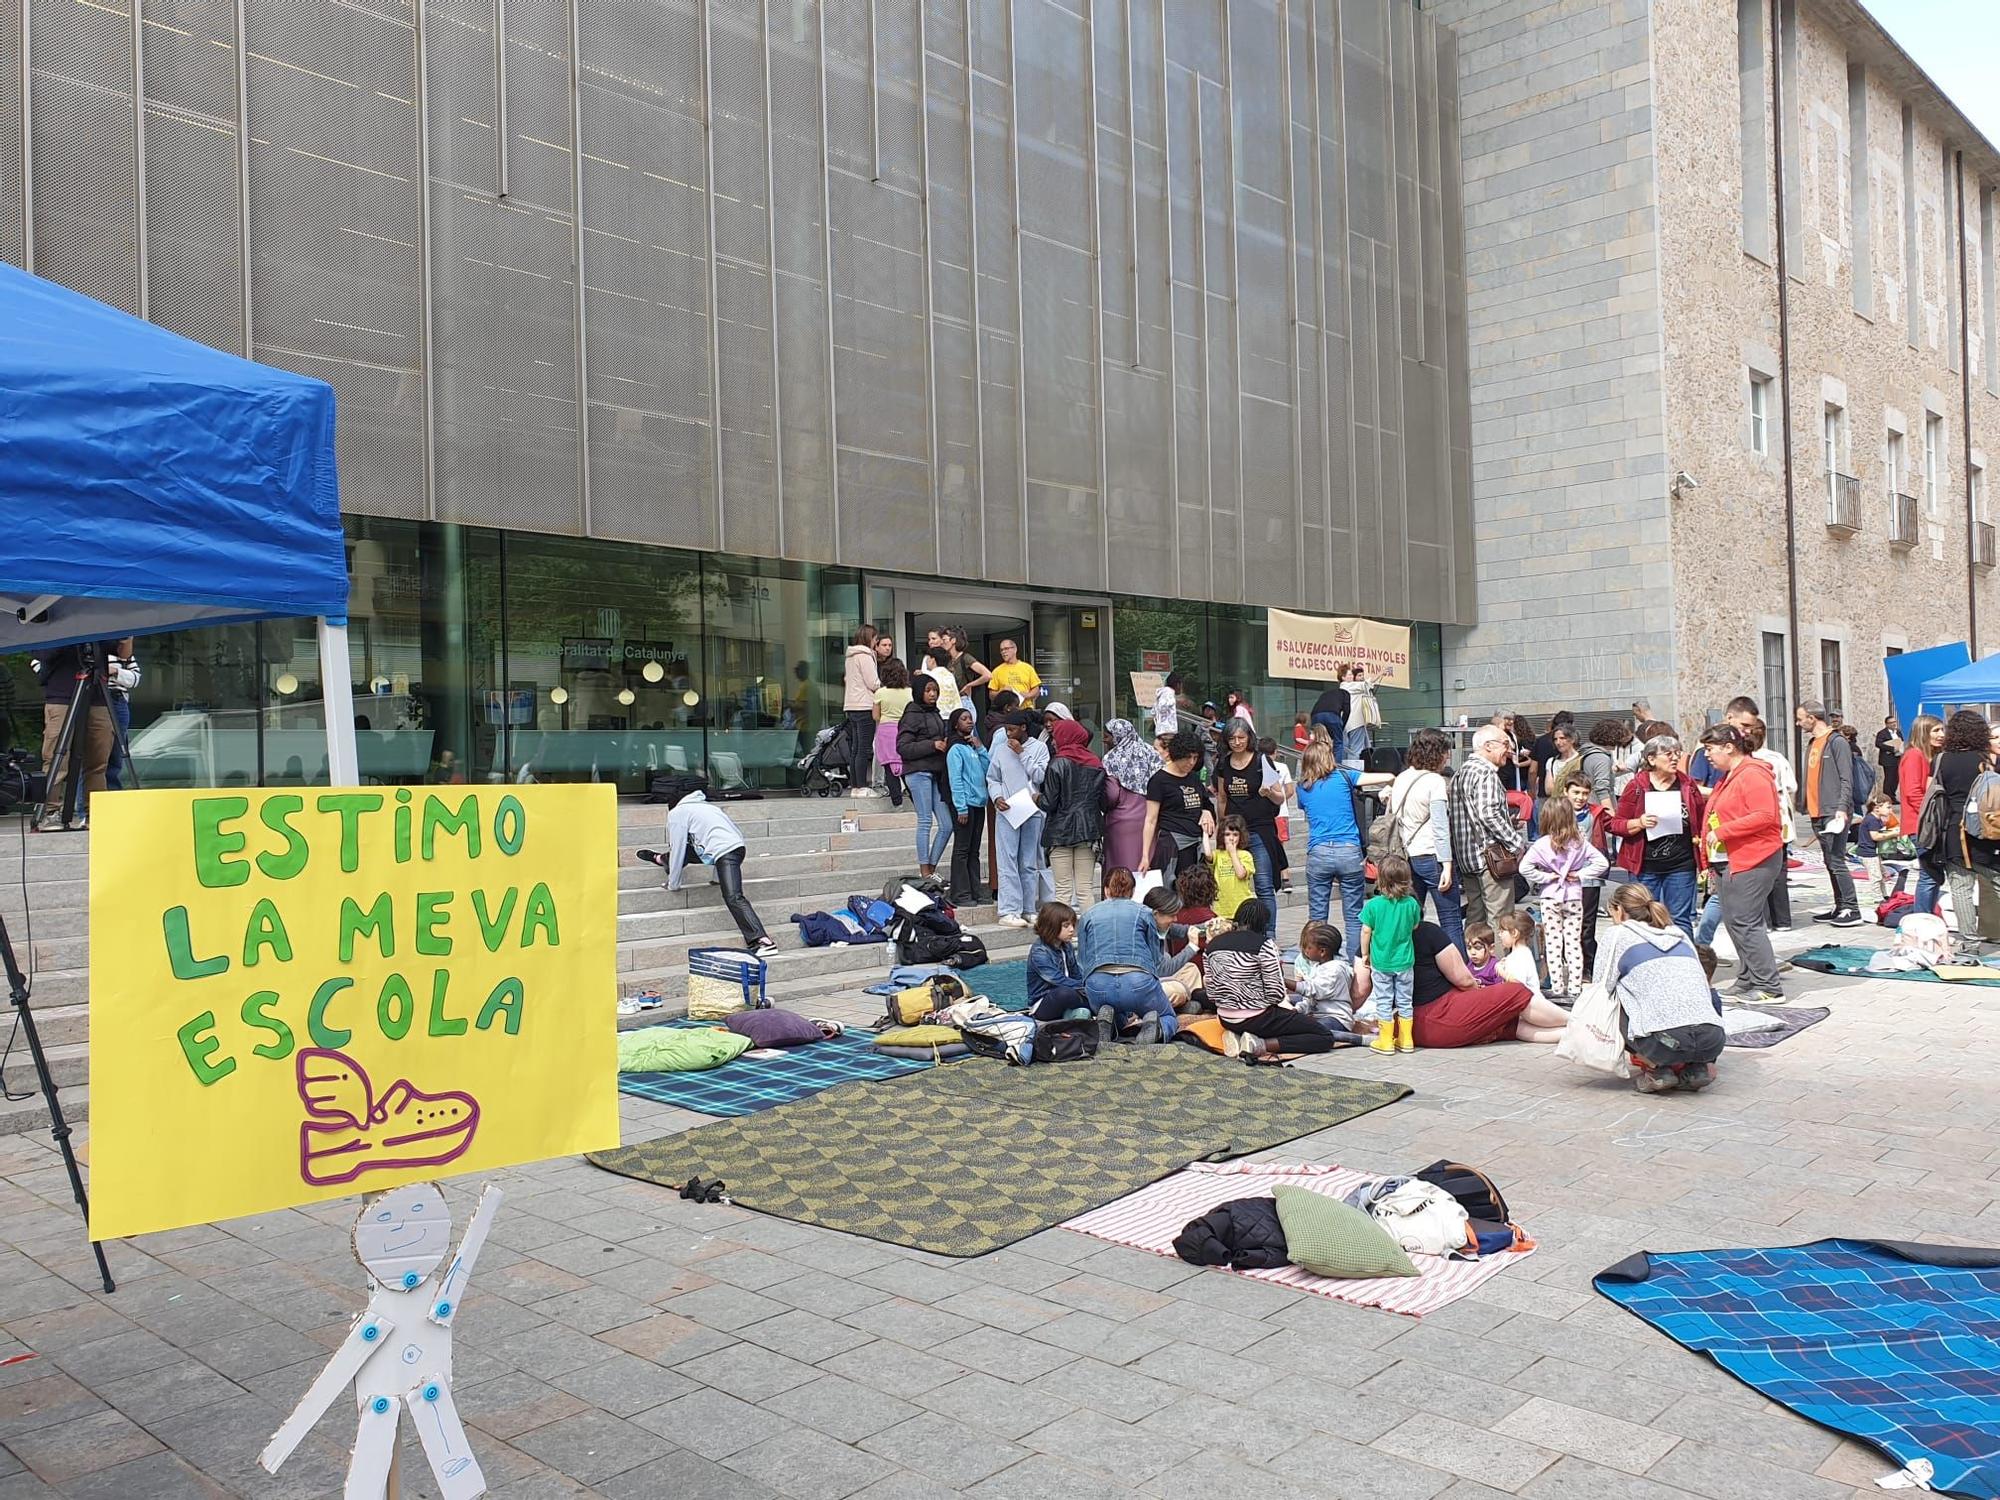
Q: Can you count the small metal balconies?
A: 3